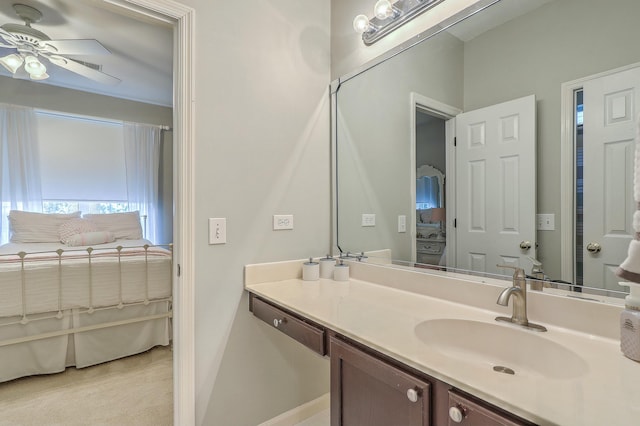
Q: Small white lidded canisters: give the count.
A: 3